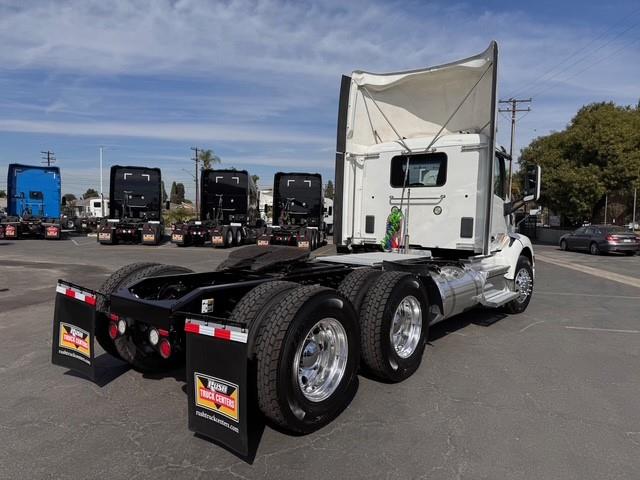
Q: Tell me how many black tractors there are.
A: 3